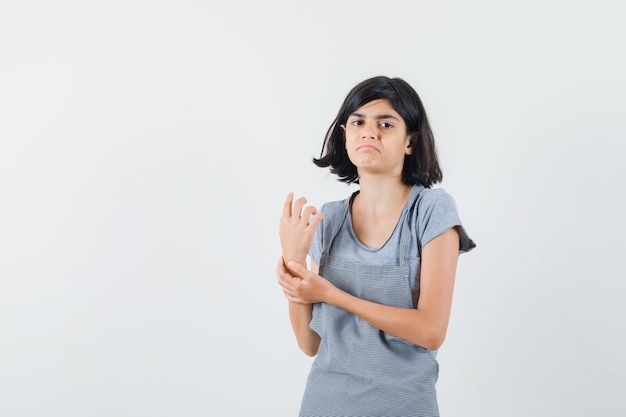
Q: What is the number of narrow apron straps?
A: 2